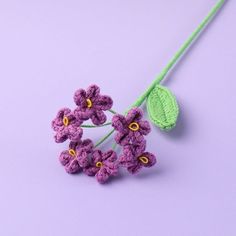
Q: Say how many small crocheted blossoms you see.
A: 6